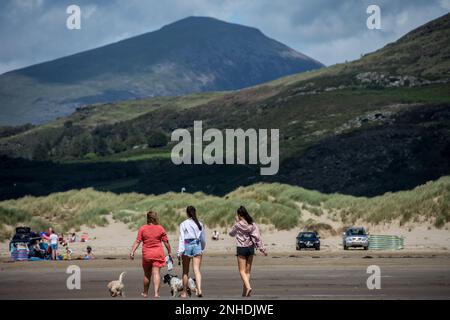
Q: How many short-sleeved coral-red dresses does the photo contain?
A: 1